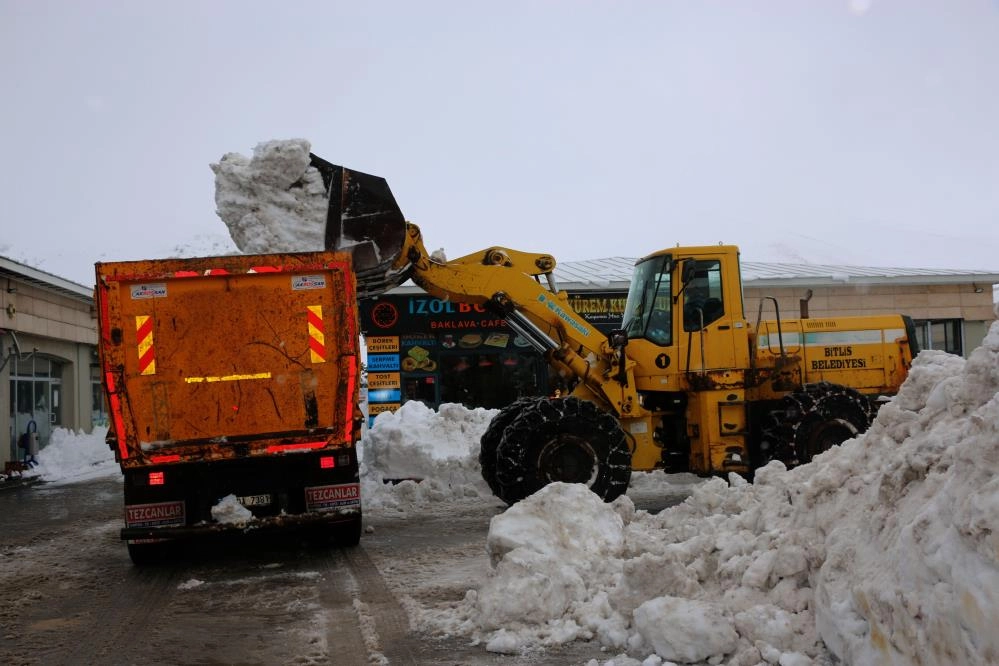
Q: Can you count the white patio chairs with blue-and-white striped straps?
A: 0